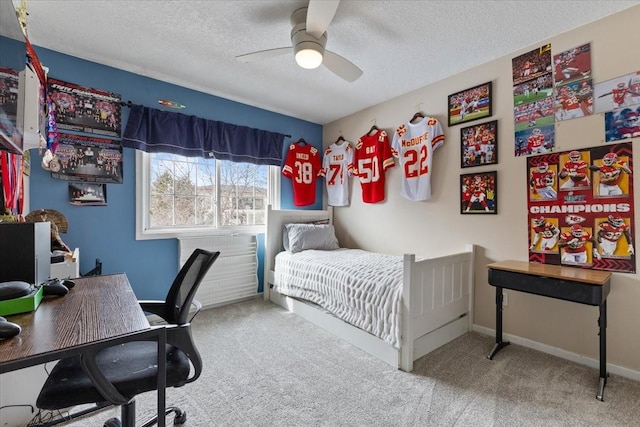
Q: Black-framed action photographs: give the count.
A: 3